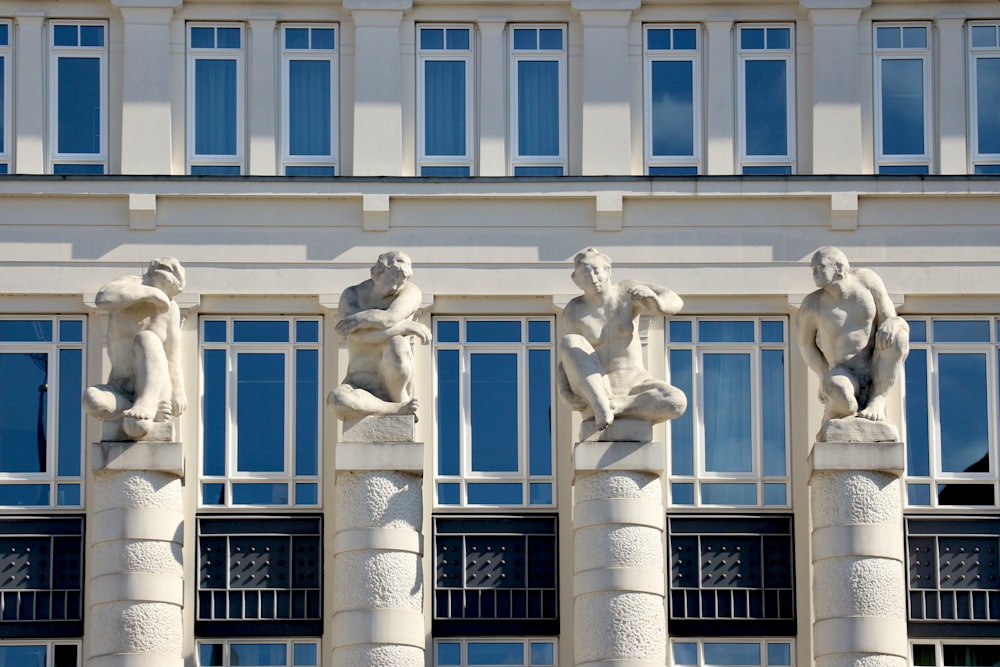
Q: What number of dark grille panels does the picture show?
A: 5